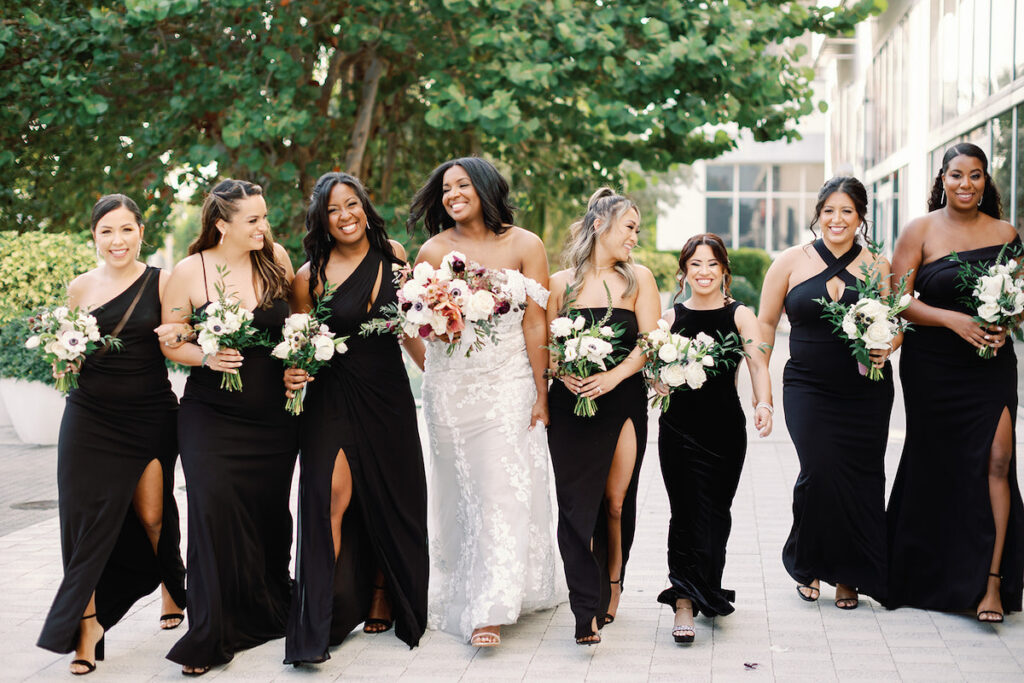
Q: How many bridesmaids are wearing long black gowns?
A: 7